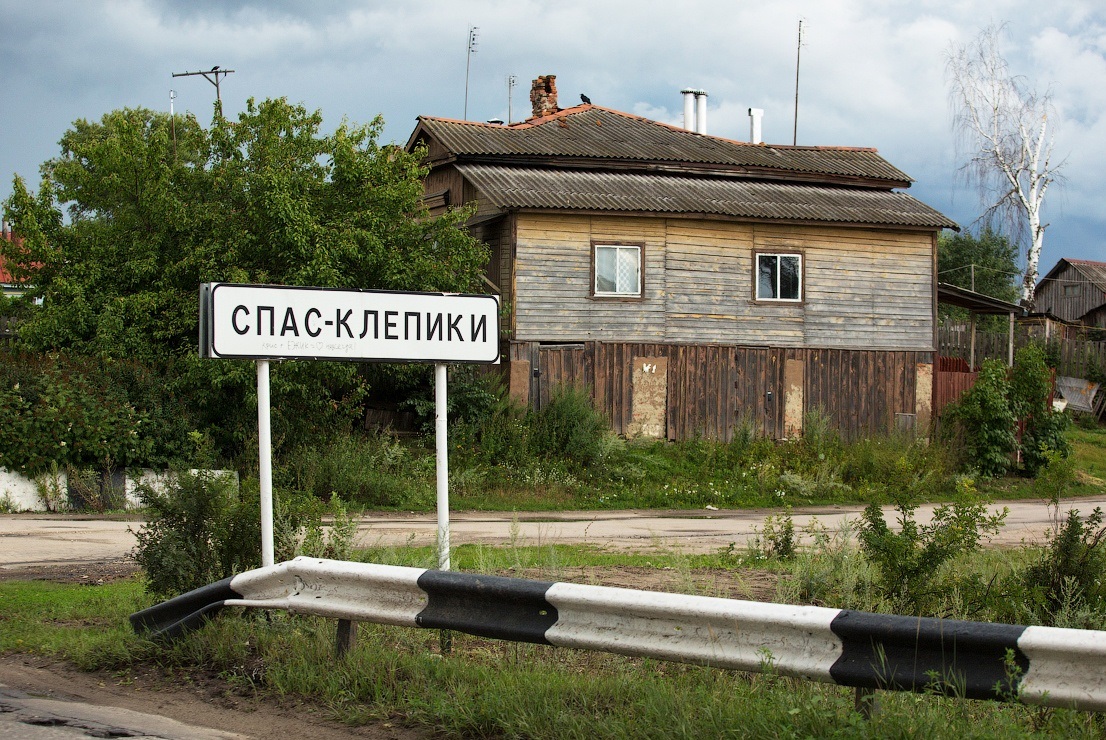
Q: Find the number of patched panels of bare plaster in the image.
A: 4